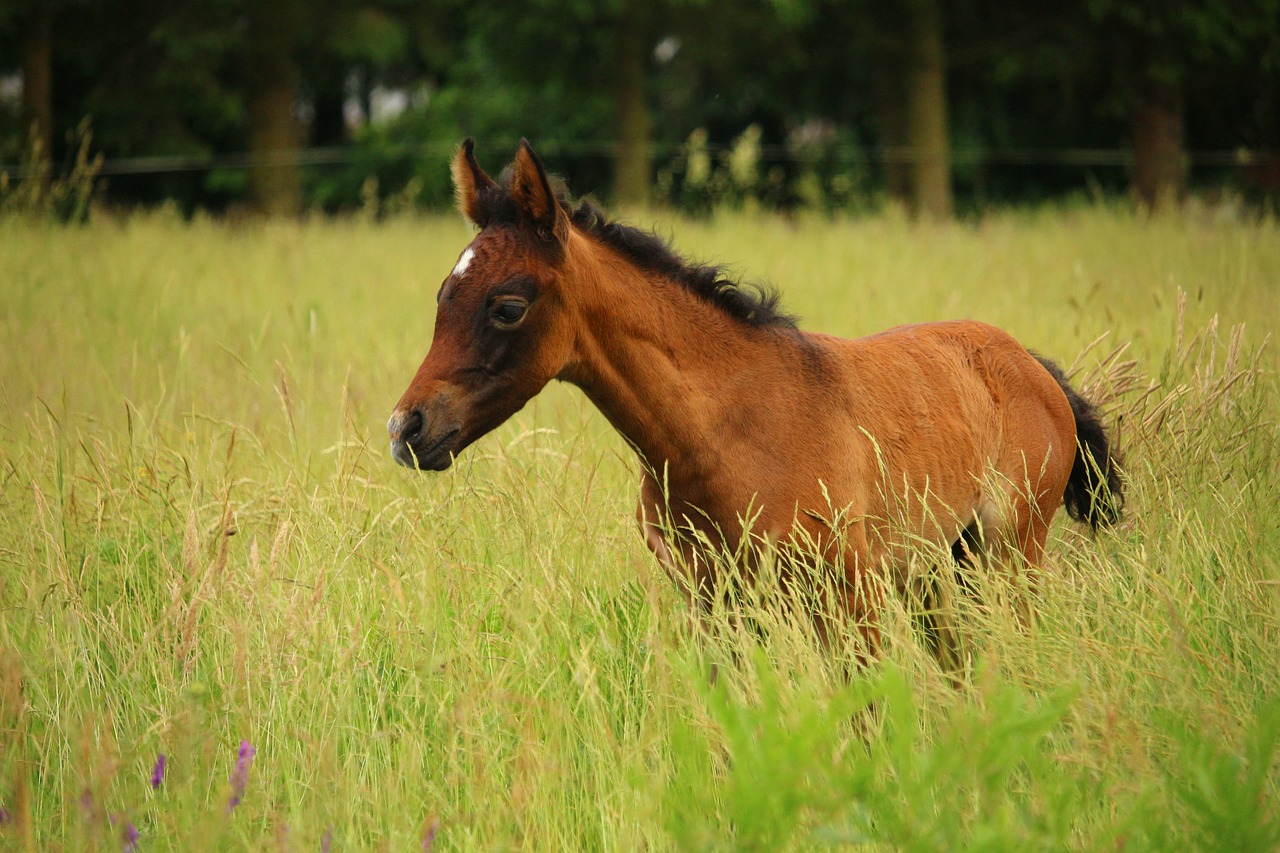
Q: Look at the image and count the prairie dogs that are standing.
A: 0